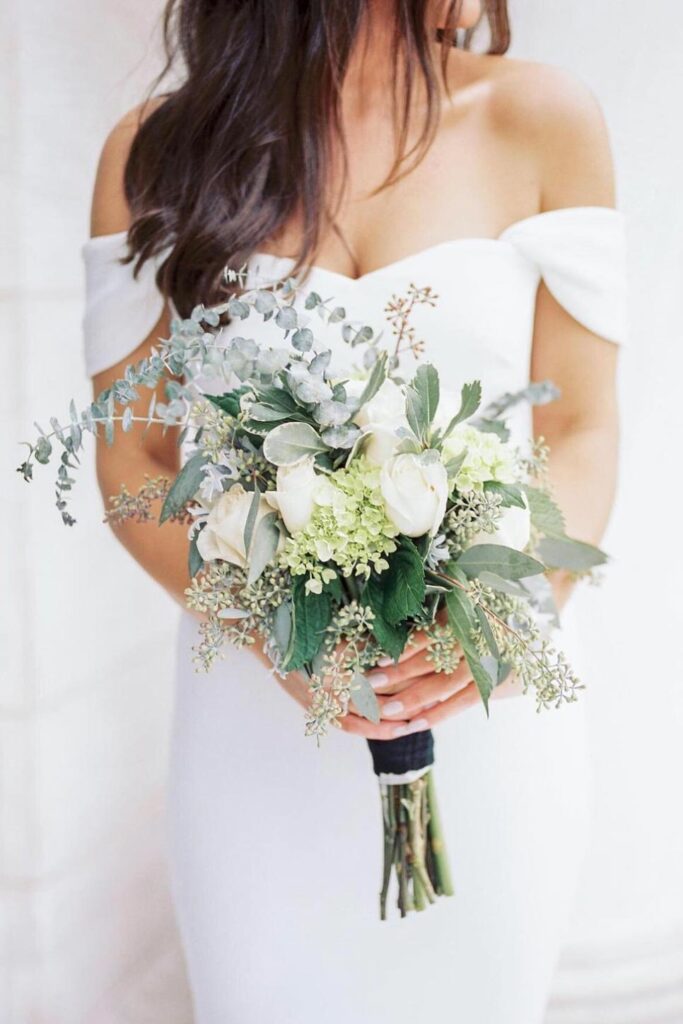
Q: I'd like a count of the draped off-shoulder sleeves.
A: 2